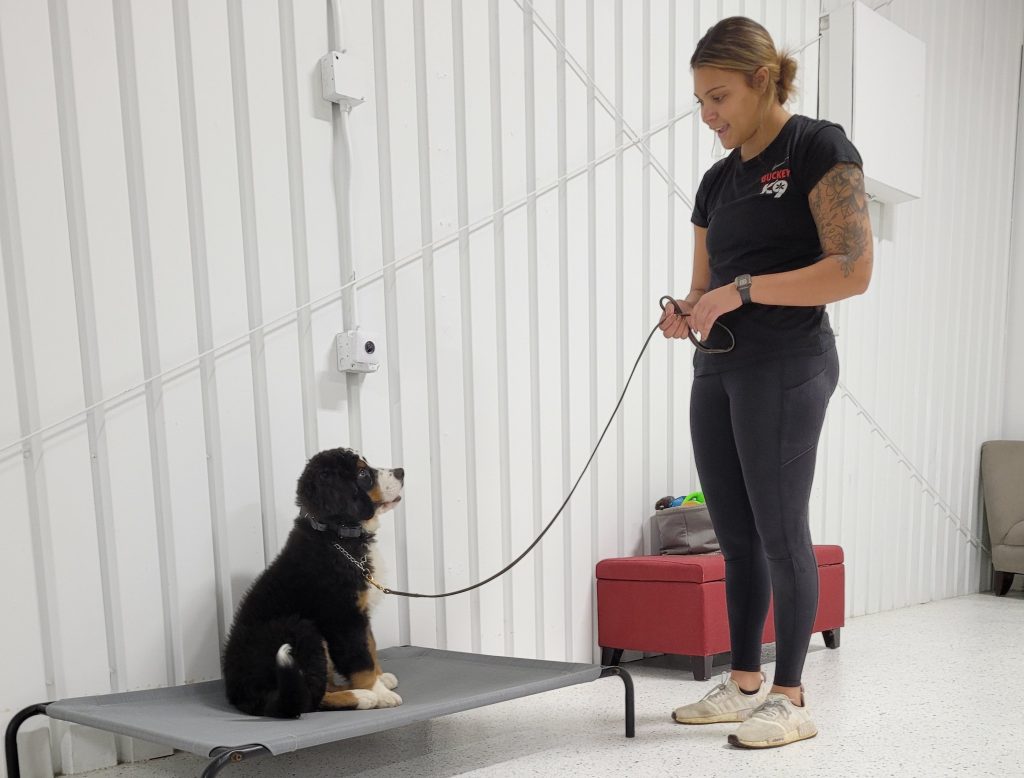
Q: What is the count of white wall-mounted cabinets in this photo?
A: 1